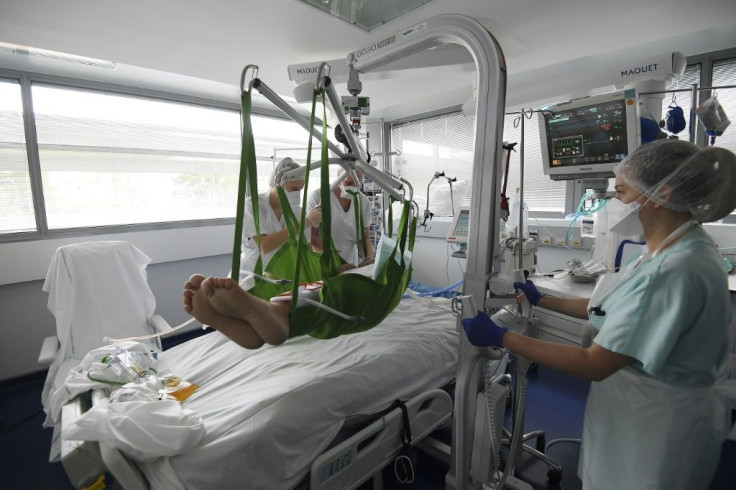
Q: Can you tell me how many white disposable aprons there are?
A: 1